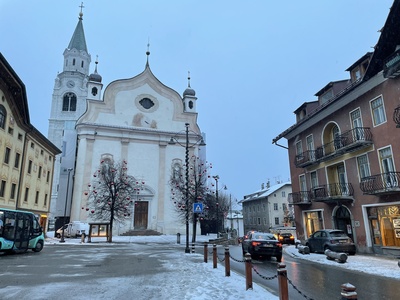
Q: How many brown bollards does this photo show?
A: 6